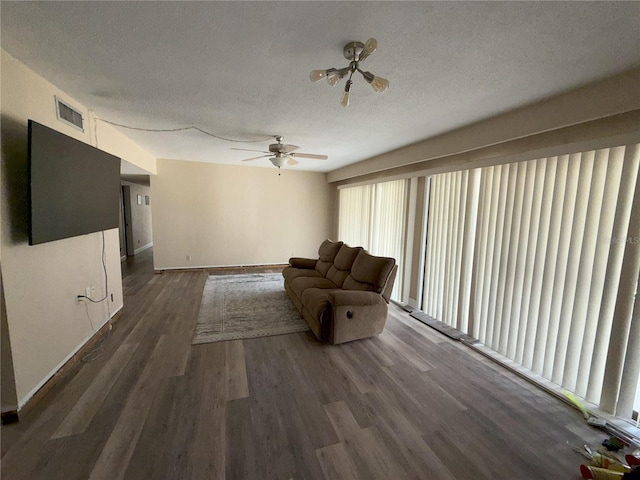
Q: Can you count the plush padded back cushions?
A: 3